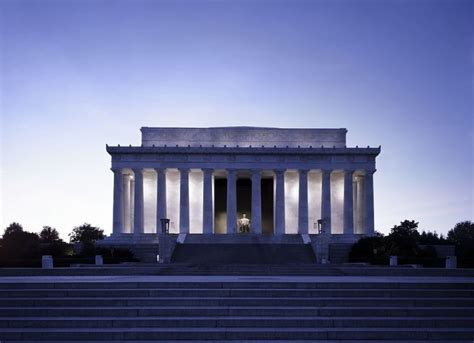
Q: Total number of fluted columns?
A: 12